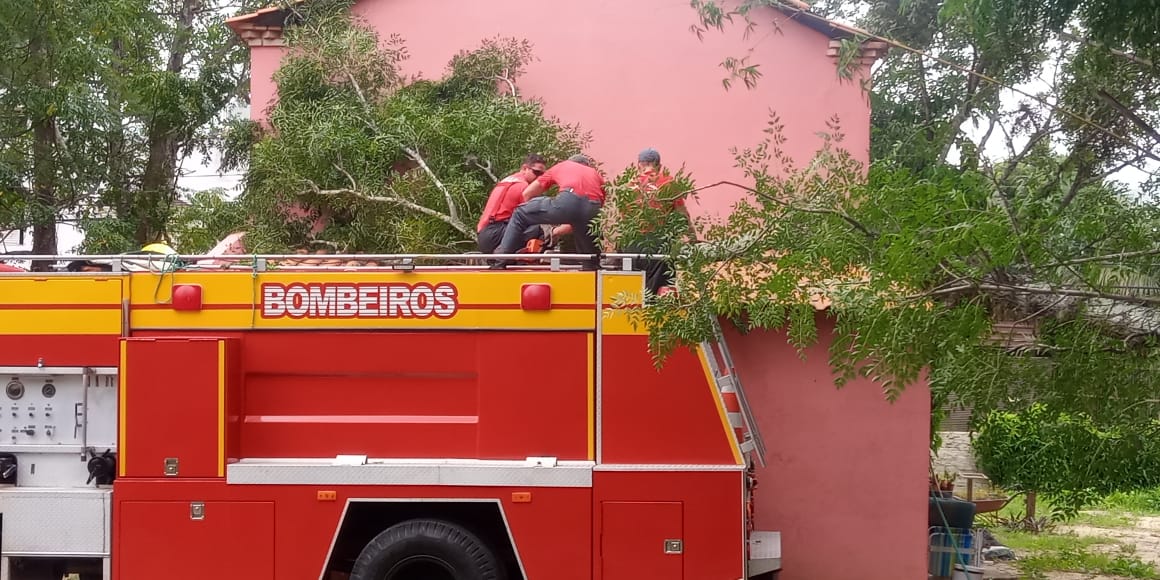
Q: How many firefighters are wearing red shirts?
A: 3